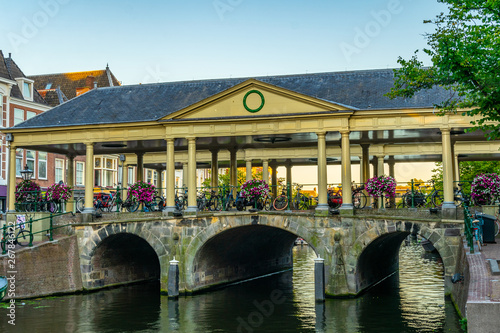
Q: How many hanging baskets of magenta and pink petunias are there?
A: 6